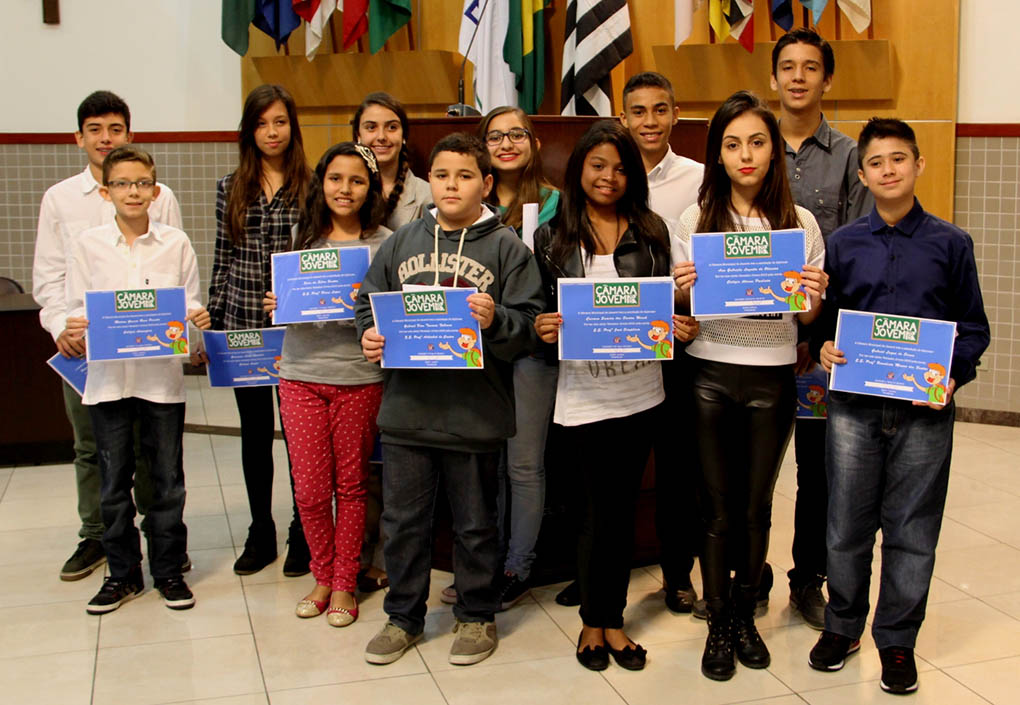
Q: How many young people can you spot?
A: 12